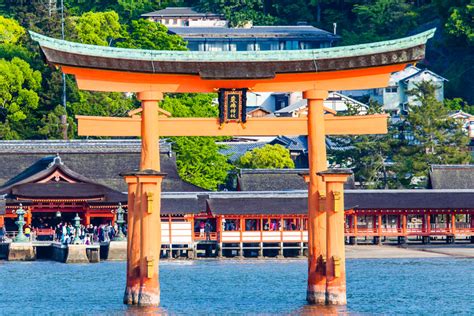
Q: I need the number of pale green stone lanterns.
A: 3